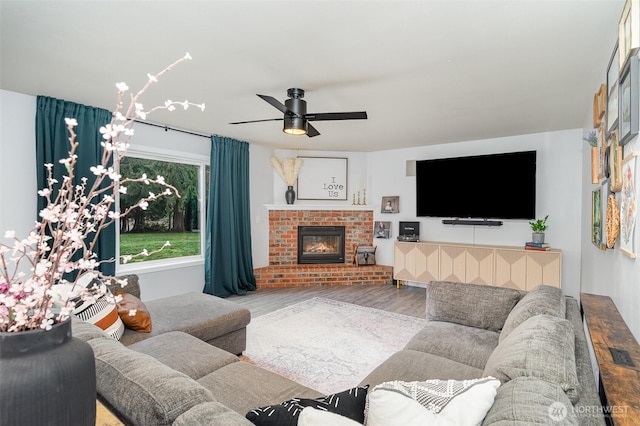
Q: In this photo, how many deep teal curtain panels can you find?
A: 2